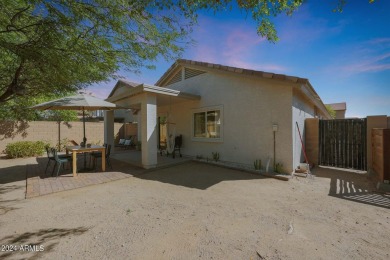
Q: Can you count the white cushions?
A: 2